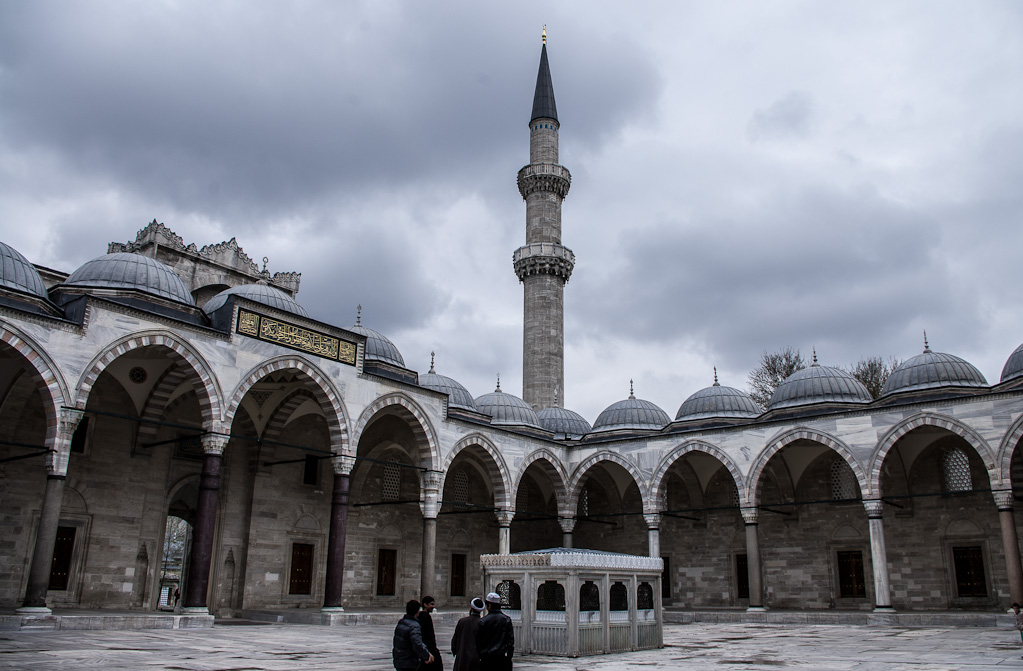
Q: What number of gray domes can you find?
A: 12